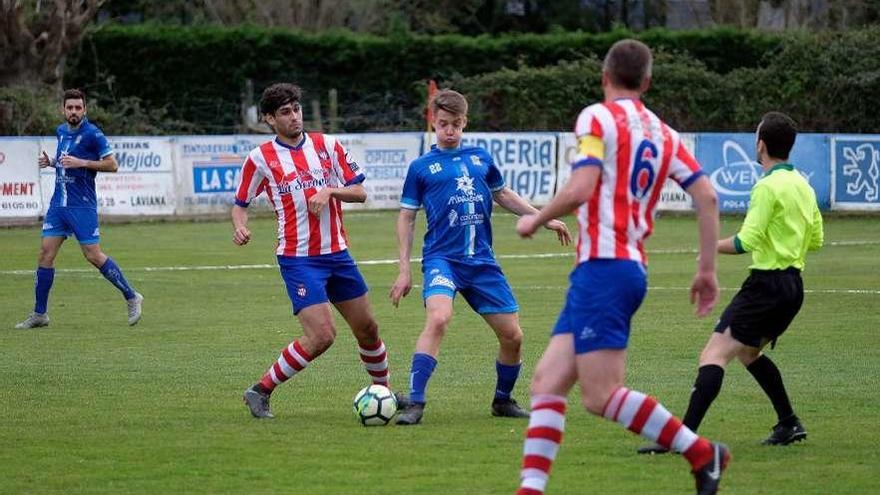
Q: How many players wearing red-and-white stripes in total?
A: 2